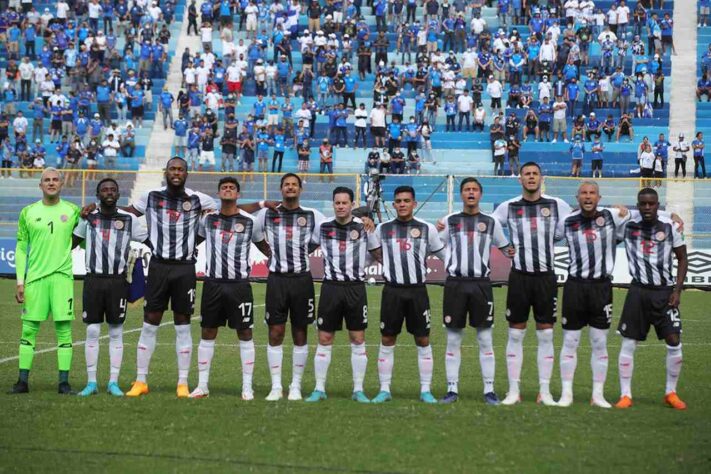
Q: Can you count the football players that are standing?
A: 11